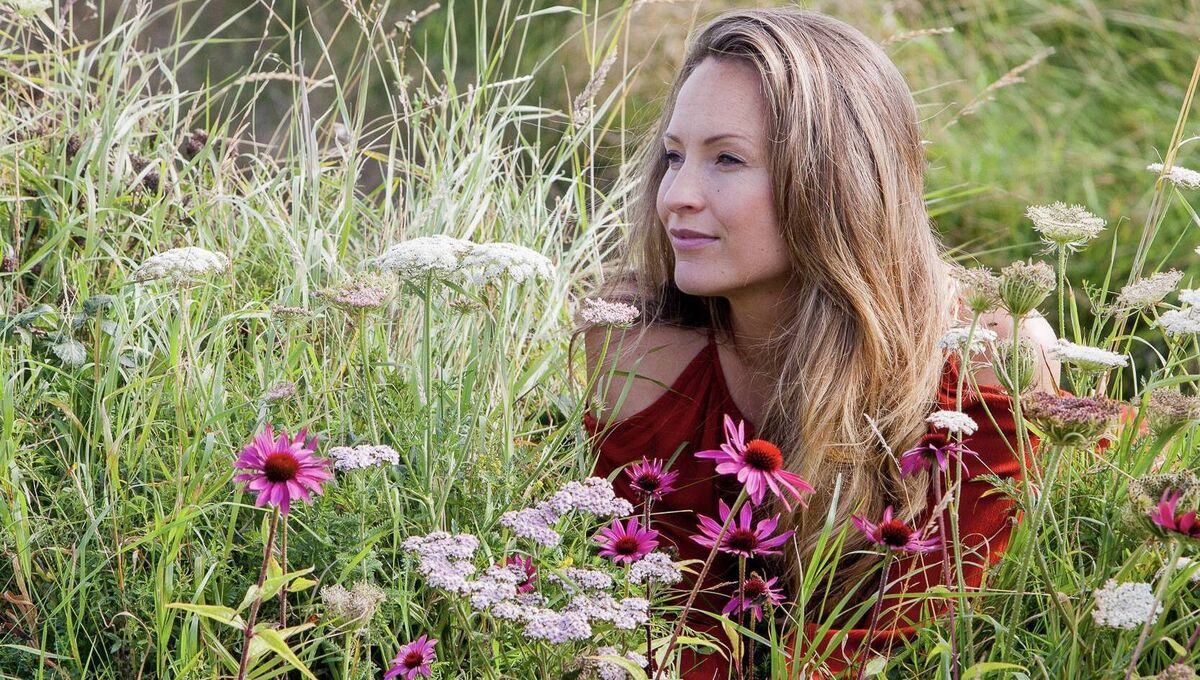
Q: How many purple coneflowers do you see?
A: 11